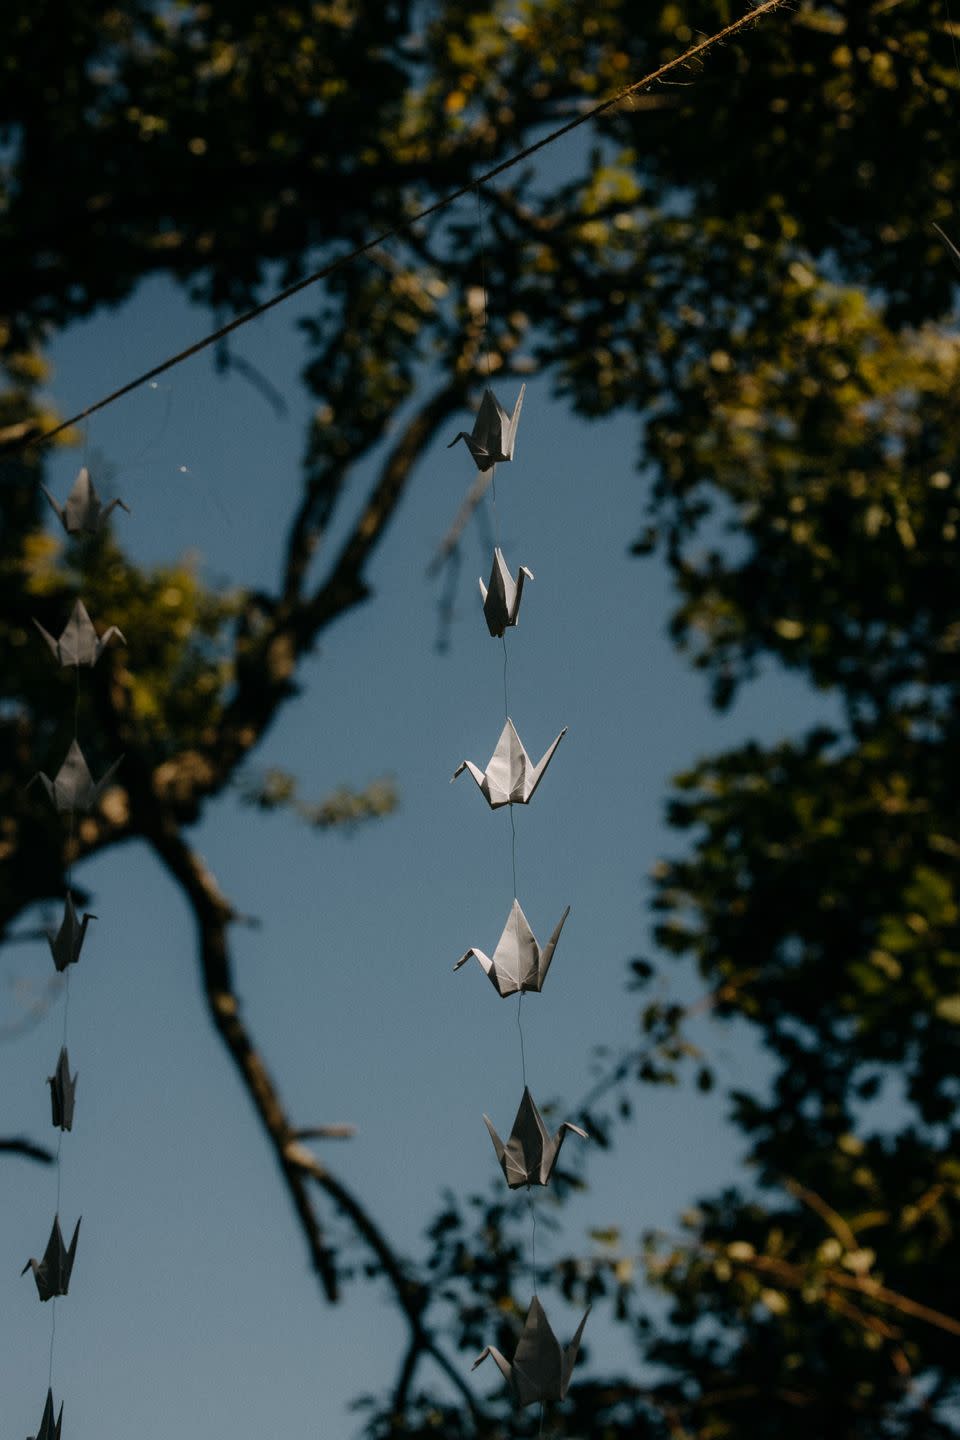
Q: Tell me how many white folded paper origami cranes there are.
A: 13